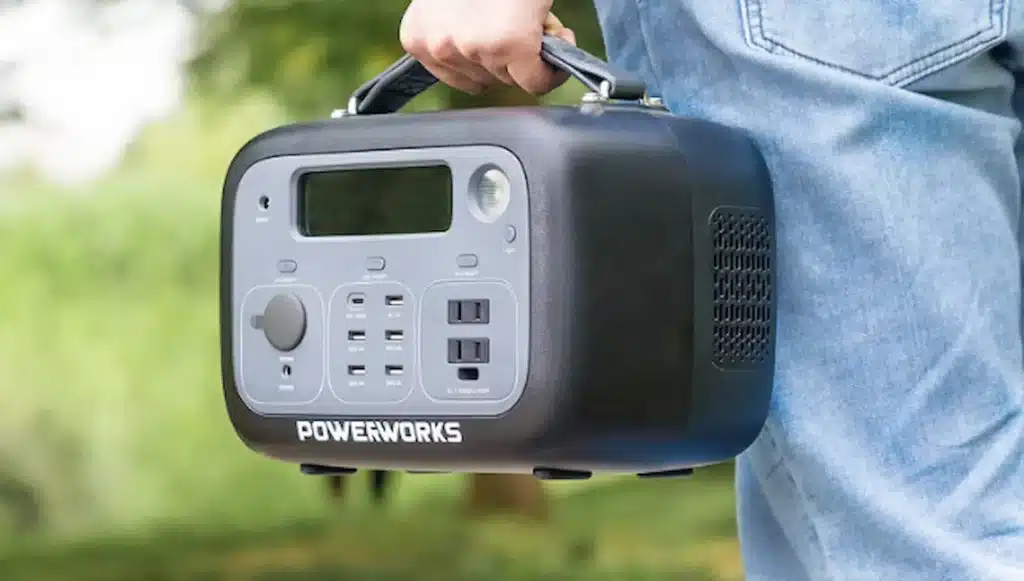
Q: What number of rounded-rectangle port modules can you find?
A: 3